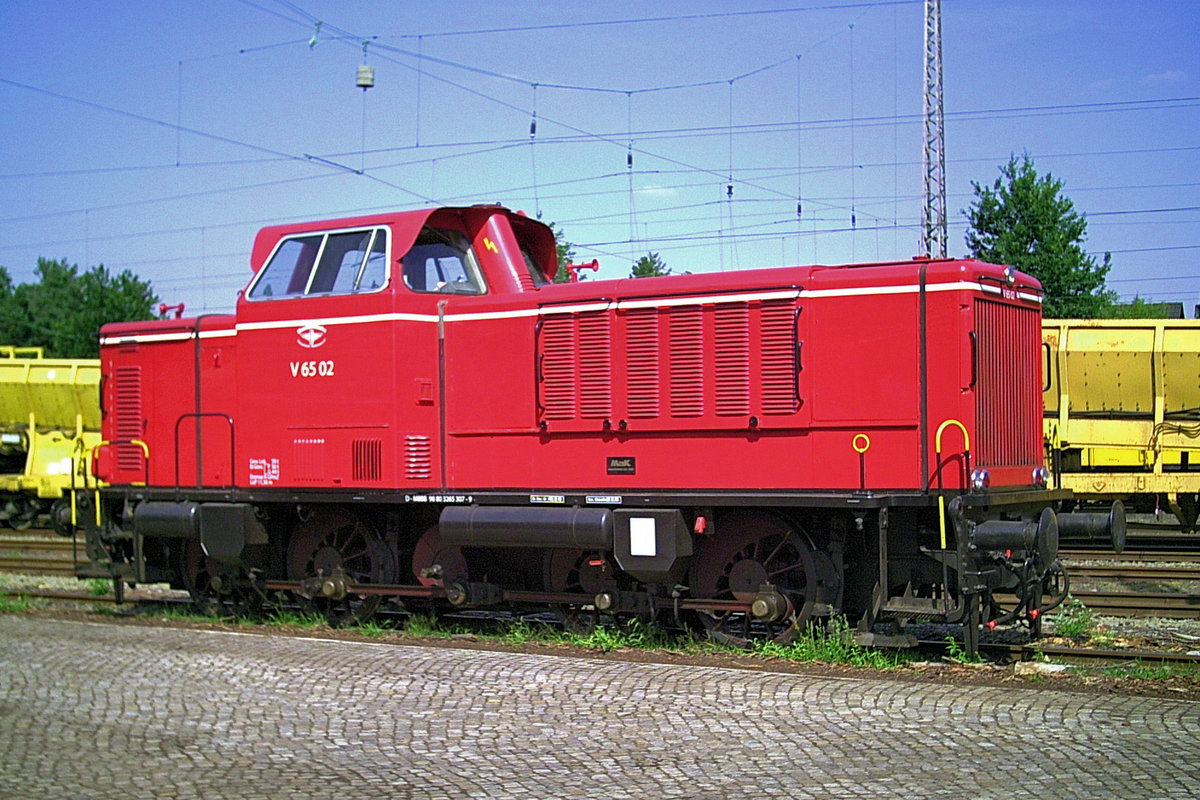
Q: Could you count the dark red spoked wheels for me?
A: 4